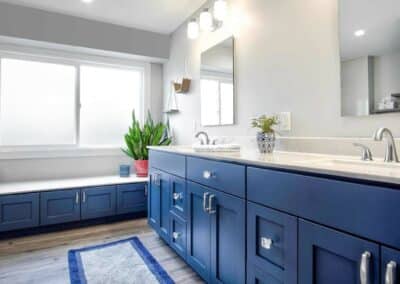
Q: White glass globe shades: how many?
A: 3